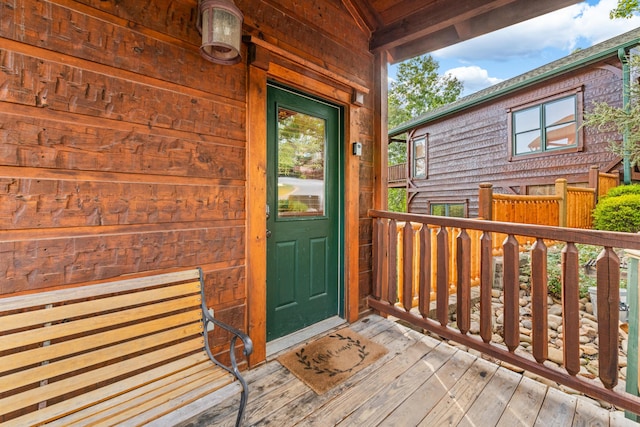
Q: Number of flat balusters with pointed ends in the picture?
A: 11